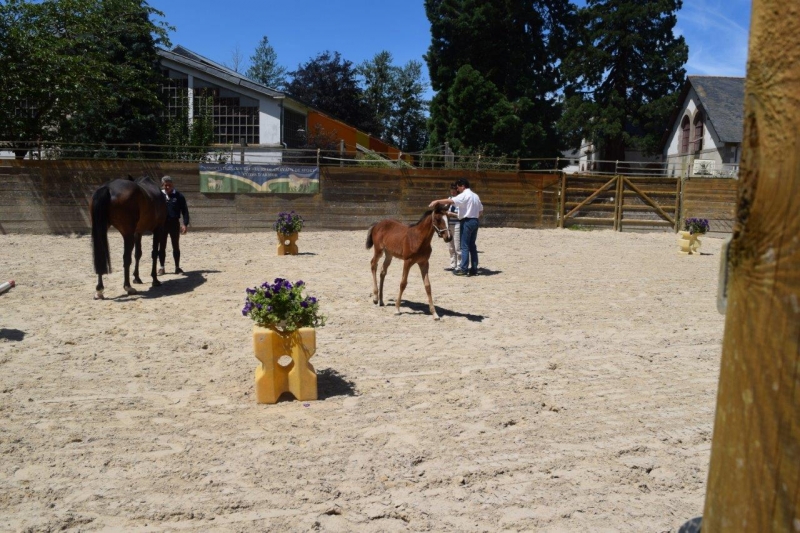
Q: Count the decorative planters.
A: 3